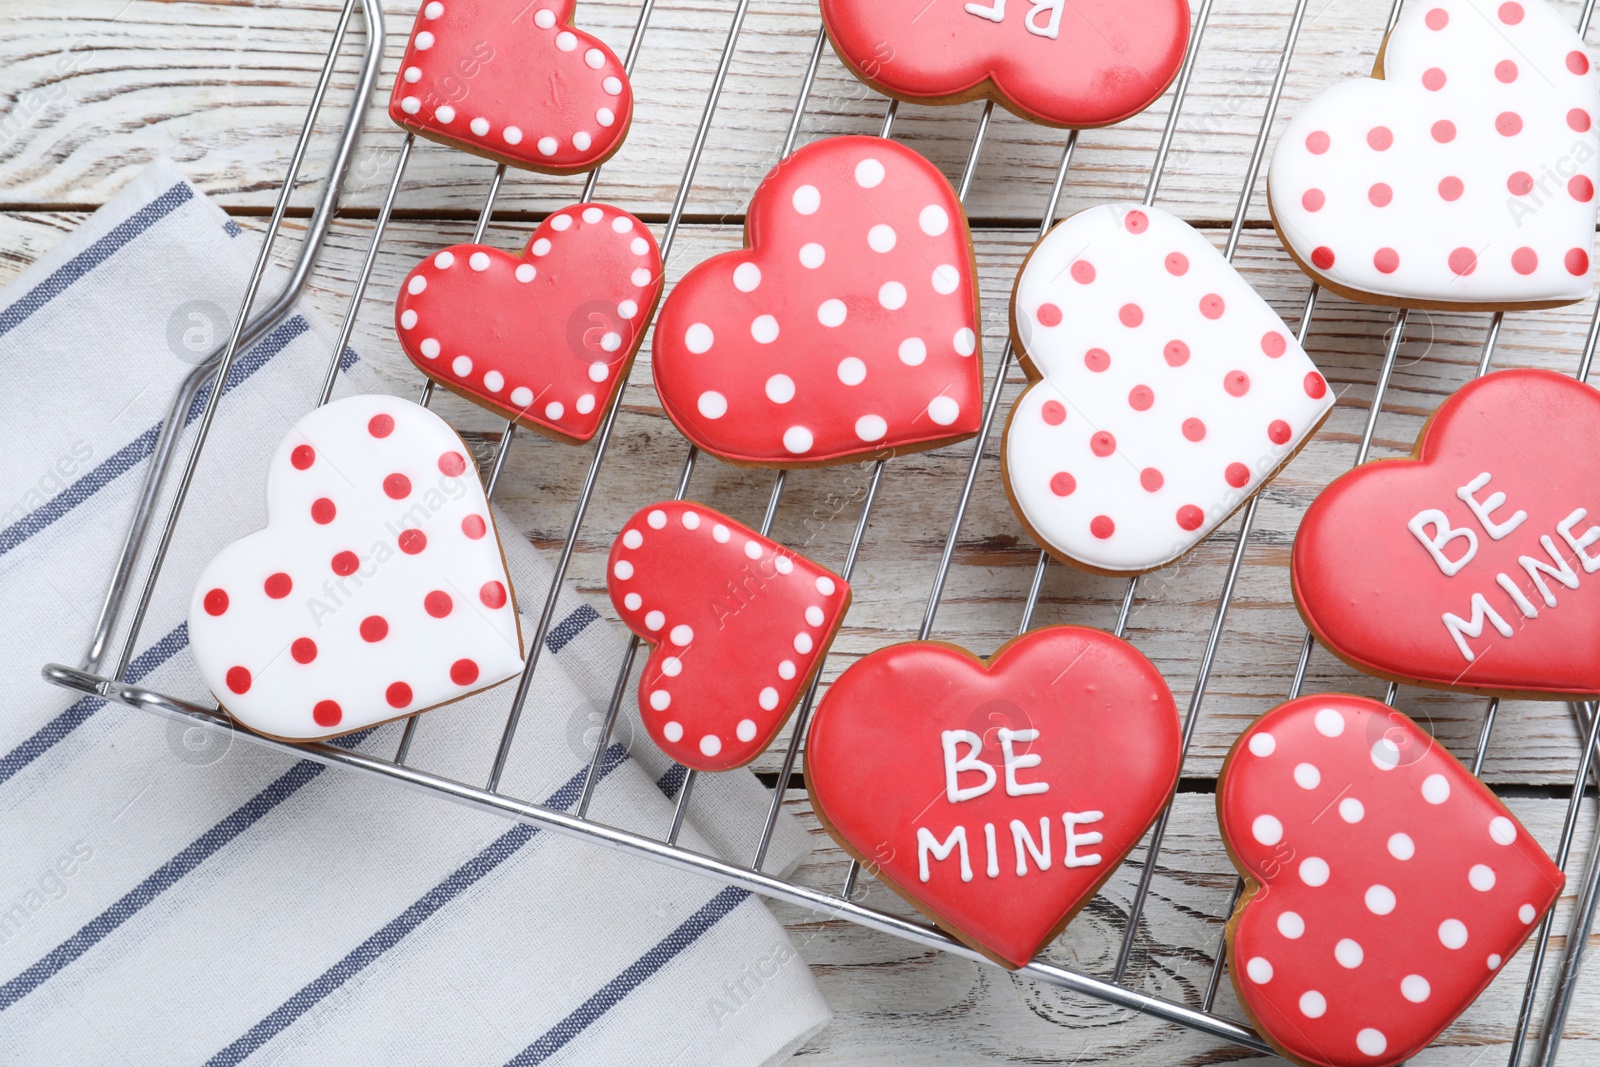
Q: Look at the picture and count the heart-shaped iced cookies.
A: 11